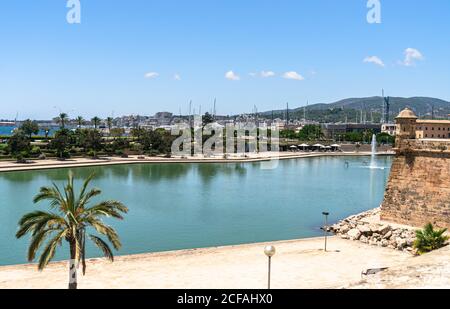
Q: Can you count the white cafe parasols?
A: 6